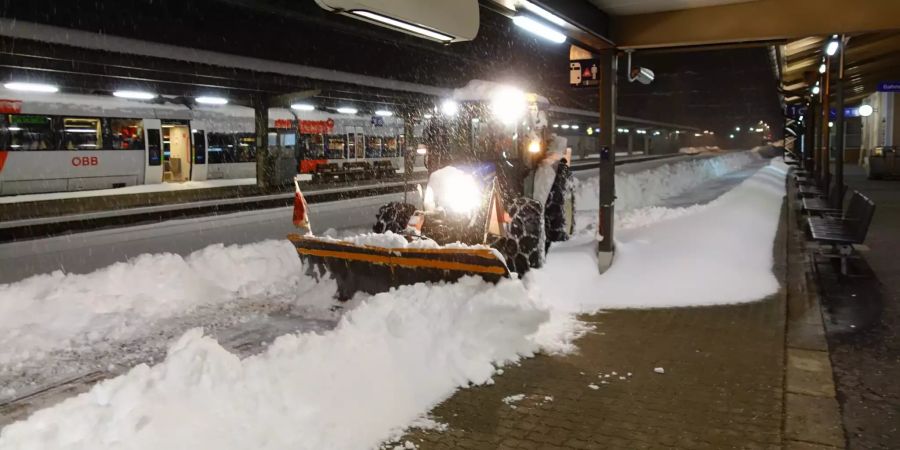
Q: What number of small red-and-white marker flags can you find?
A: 2